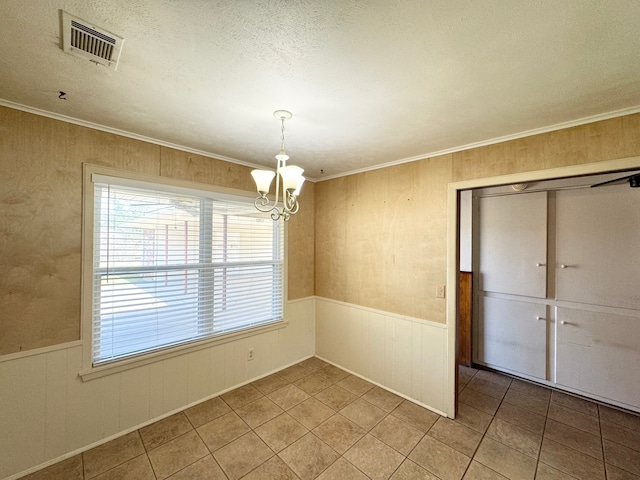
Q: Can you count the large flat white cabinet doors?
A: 4